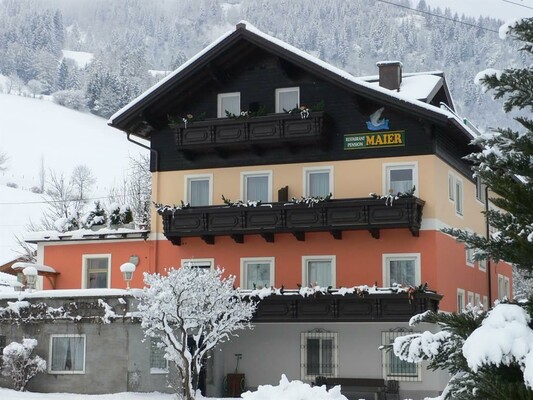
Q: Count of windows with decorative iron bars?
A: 2